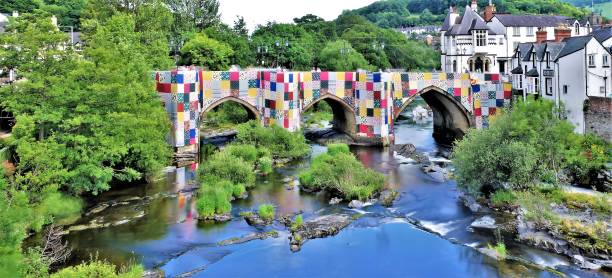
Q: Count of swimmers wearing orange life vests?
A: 0